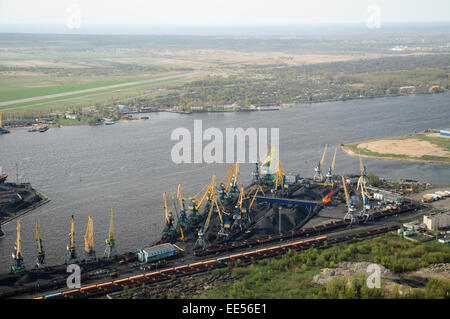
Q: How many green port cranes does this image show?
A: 8